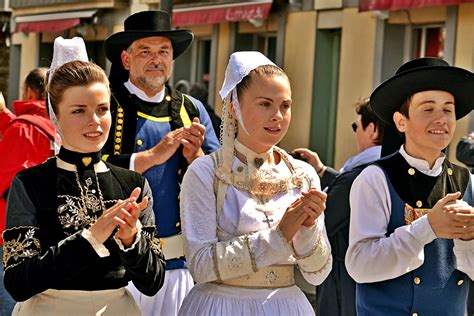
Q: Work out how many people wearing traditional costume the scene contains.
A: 4